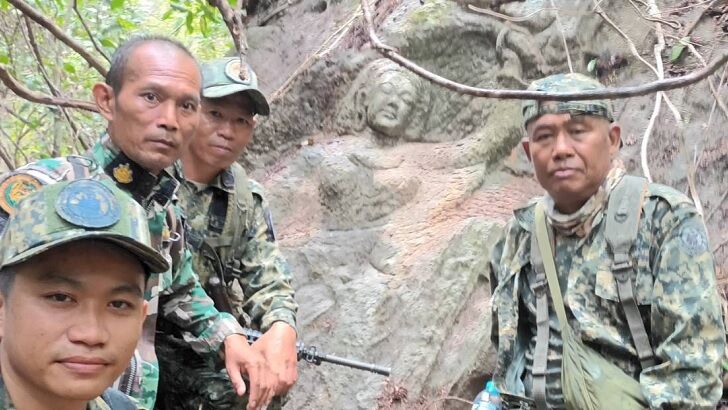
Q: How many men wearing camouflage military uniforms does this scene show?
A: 4